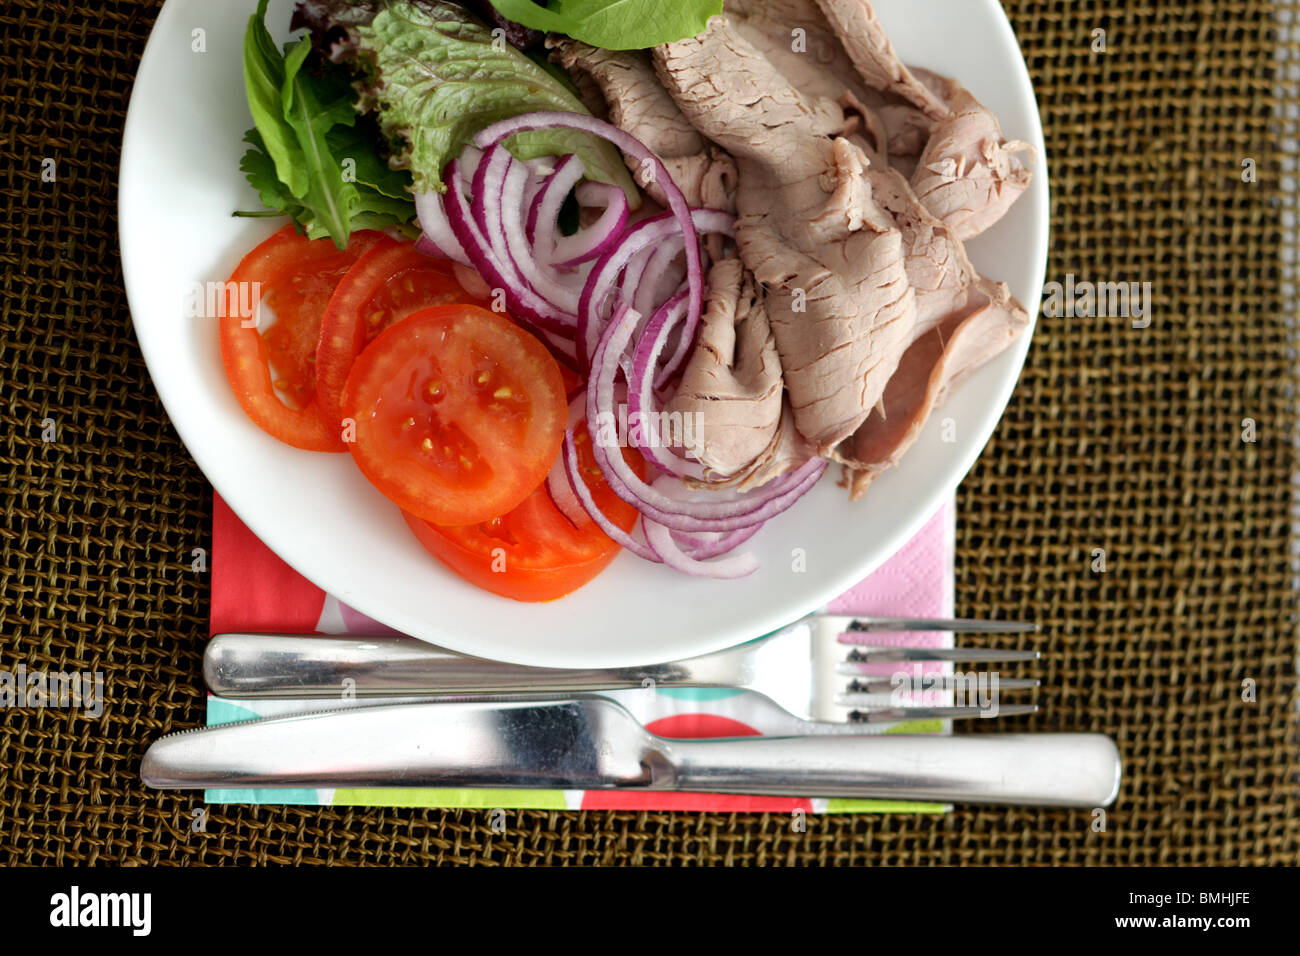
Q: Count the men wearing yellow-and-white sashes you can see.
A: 0